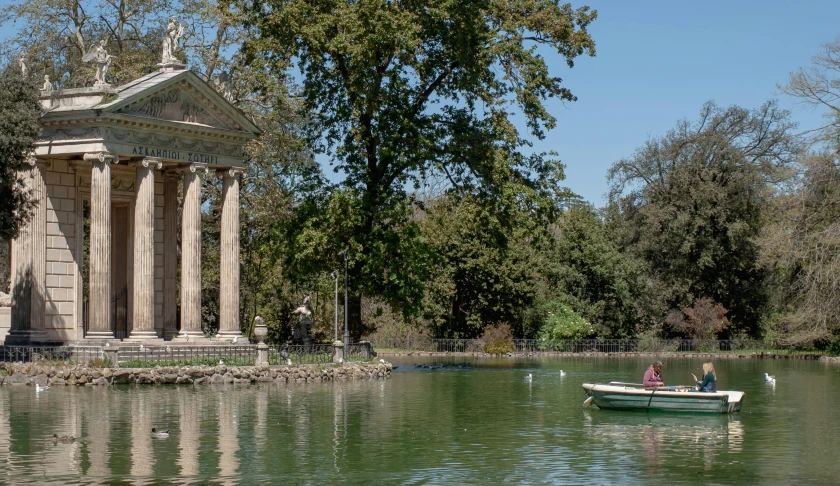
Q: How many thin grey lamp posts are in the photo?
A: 2